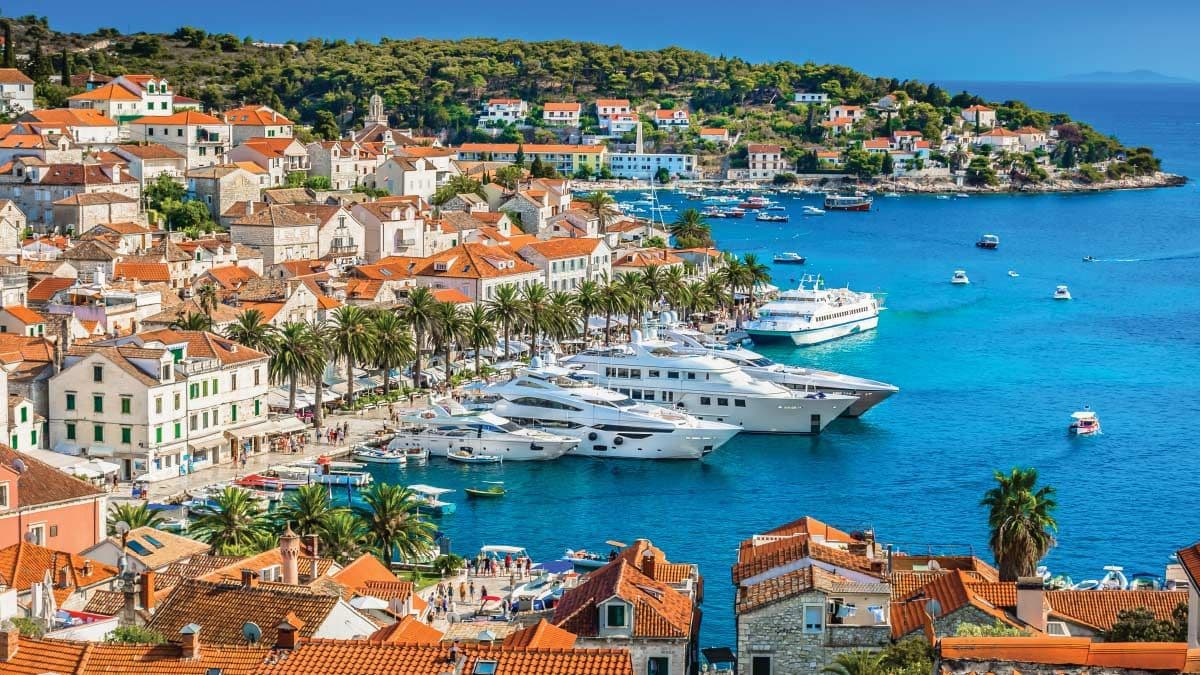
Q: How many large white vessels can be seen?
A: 5